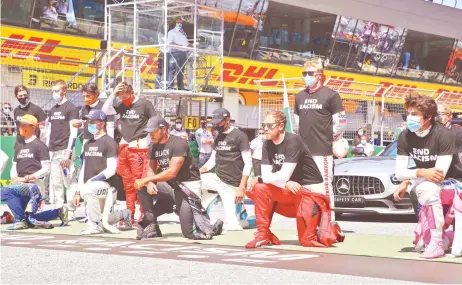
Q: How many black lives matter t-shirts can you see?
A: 1